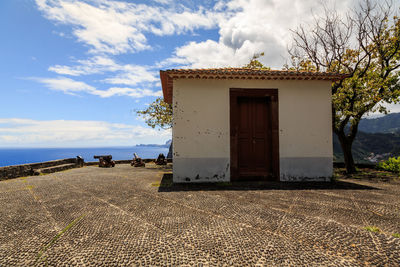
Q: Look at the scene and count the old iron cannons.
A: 3